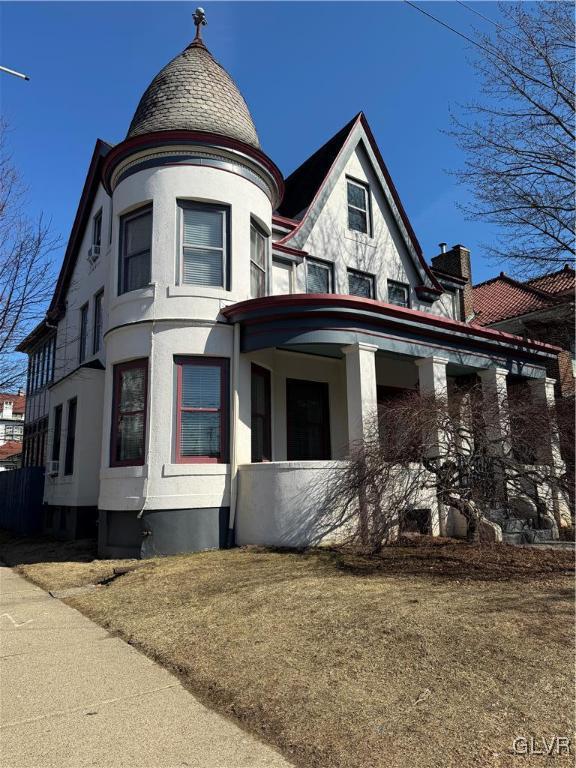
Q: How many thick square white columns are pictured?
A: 4